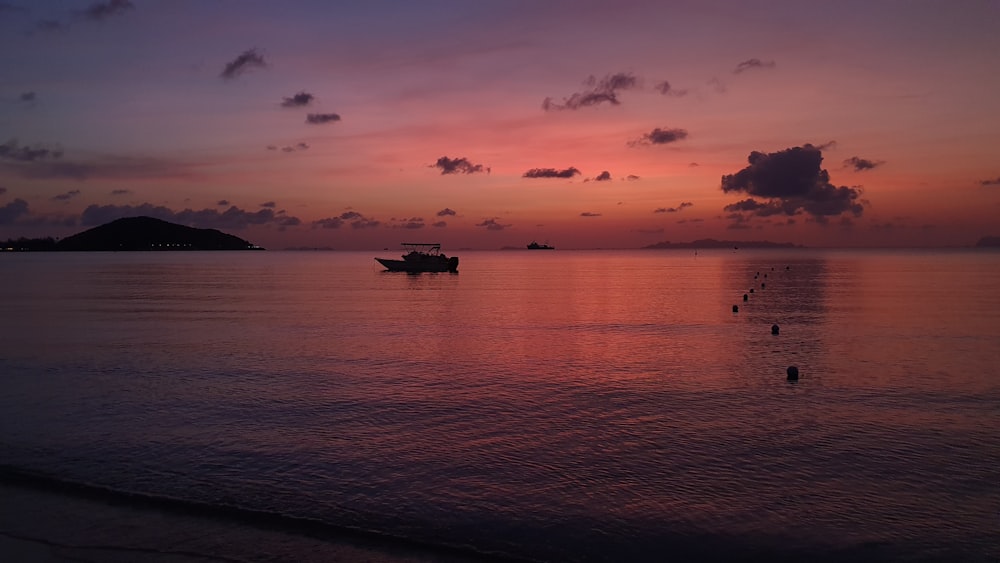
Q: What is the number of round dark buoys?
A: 11